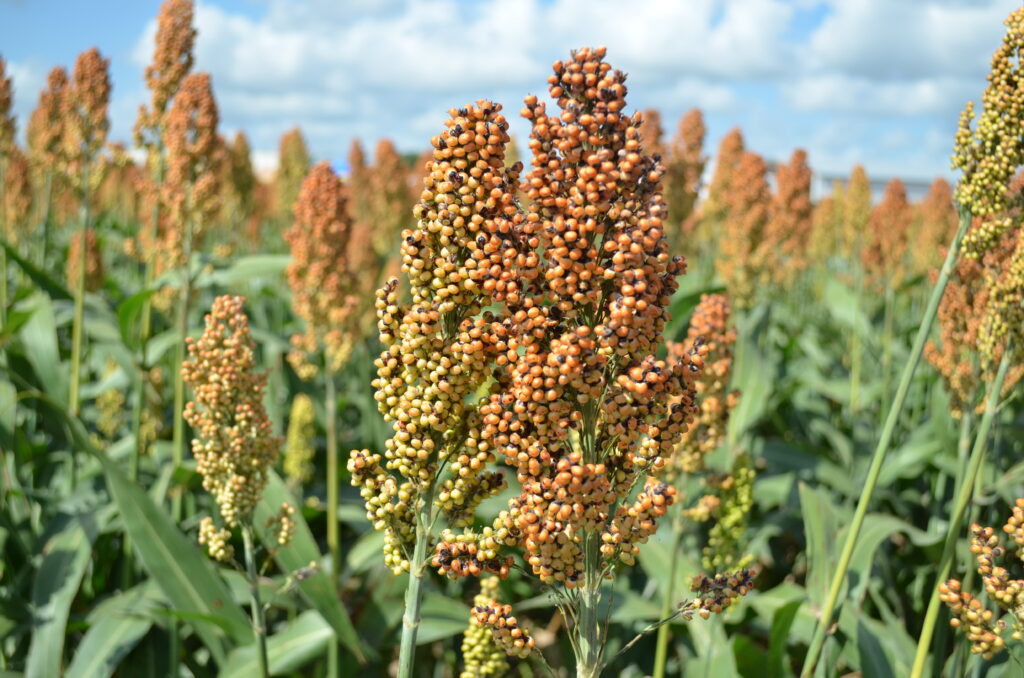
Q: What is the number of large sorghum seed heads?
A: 2